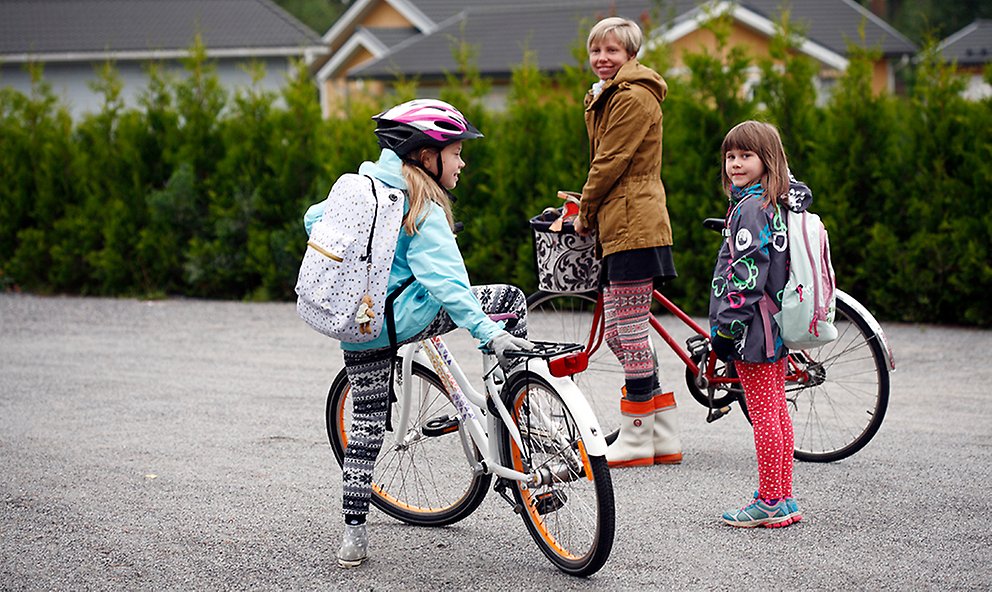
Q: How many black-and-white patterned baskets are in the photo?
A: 1